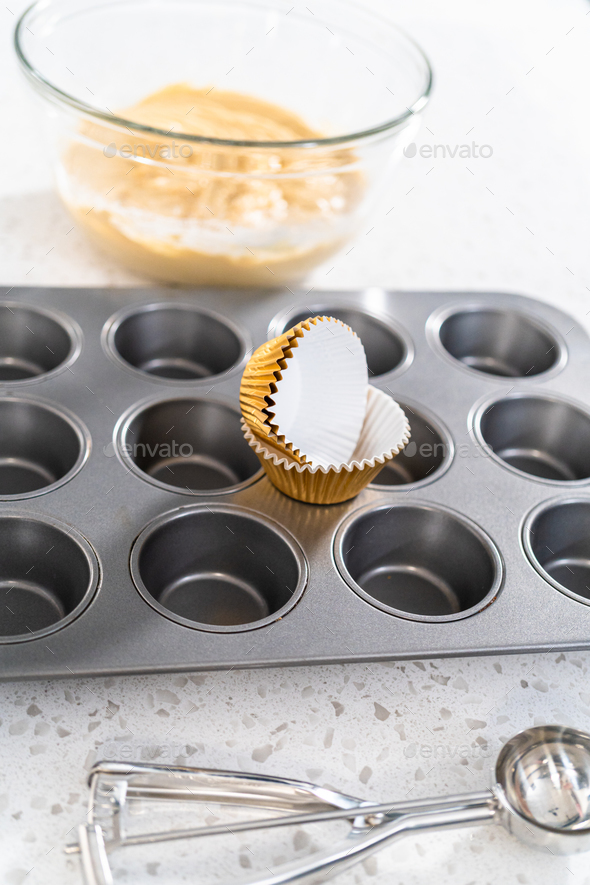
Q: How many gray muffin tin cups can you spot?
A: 12